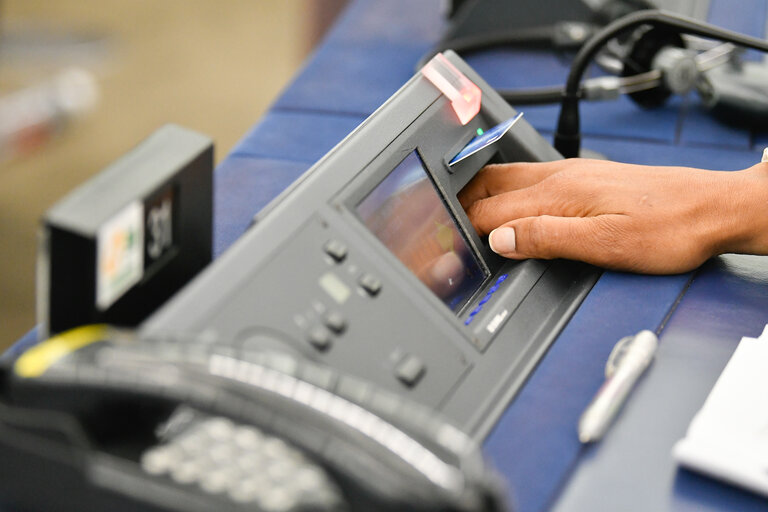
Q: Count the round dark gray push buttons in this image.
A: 5